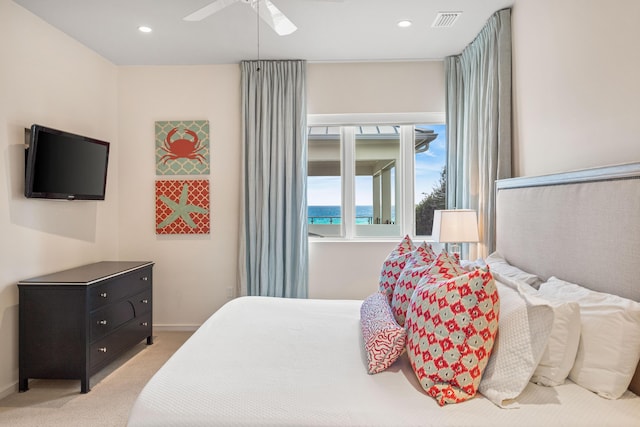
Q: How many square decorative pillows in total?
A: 3